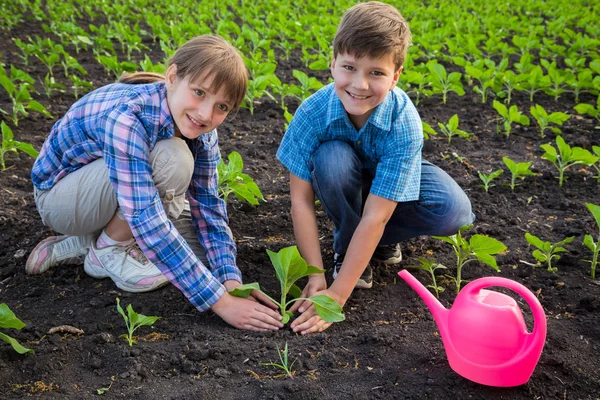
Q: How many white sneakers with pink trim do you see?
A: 2